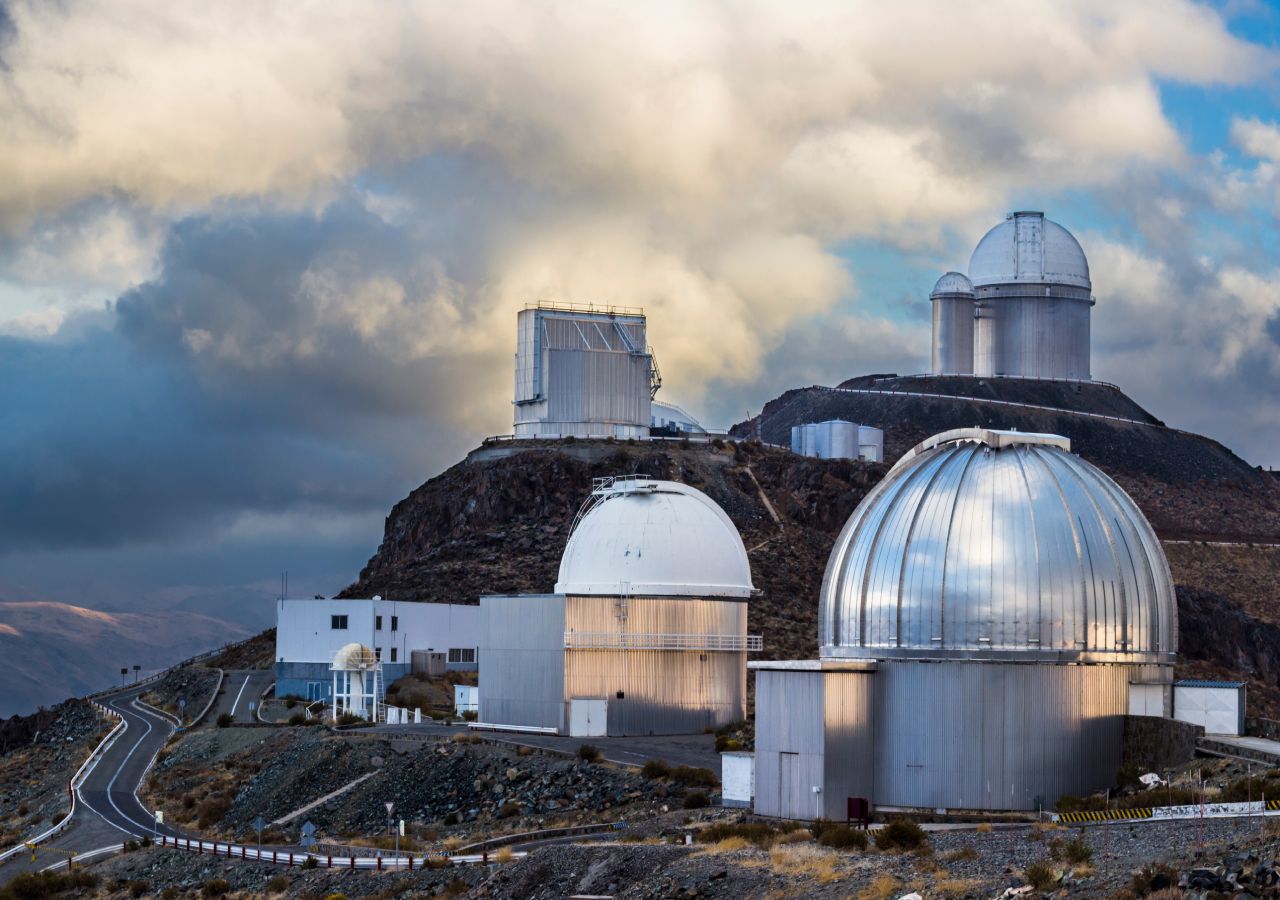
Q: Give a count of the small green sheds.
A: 0